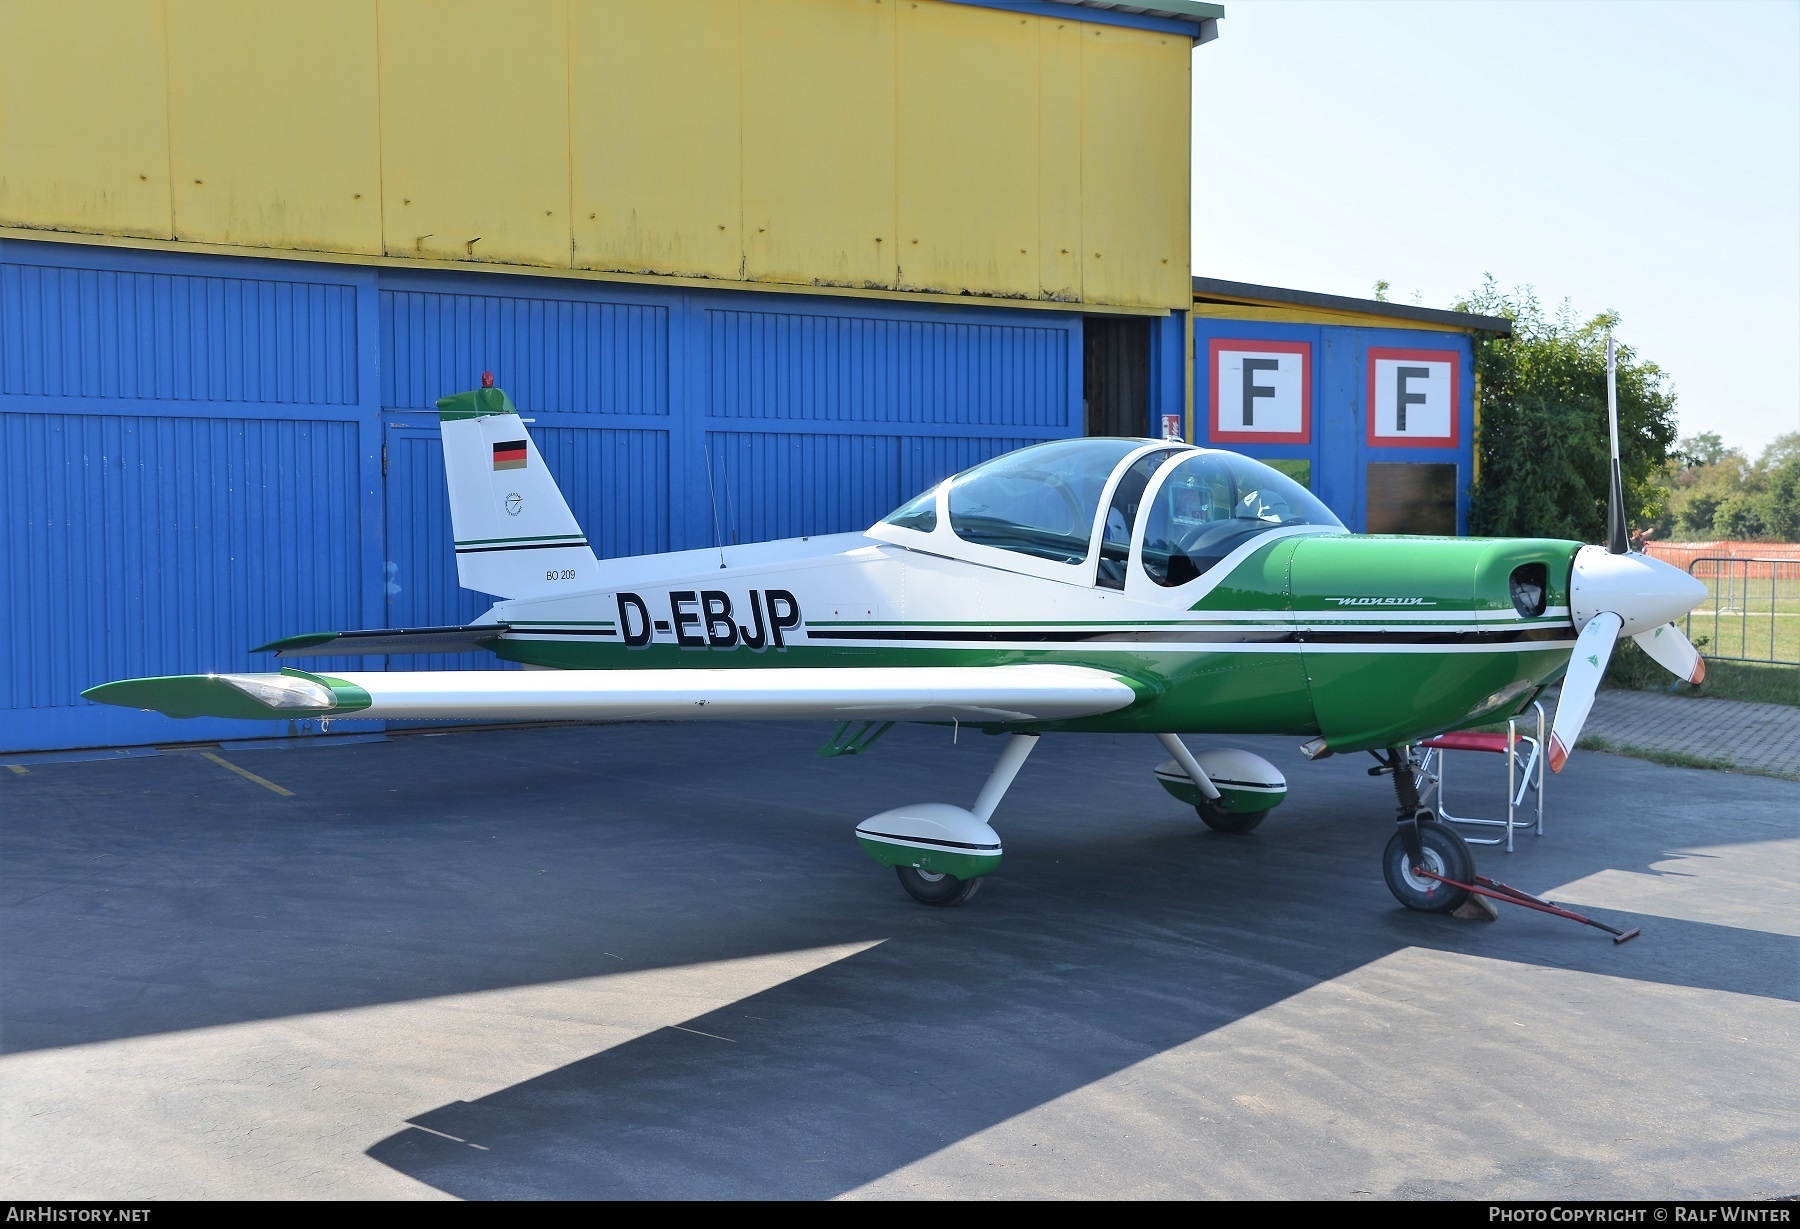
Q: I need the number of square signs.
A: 2